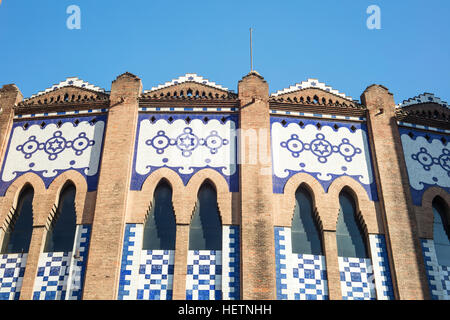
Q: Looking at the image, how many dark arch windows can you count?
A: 7